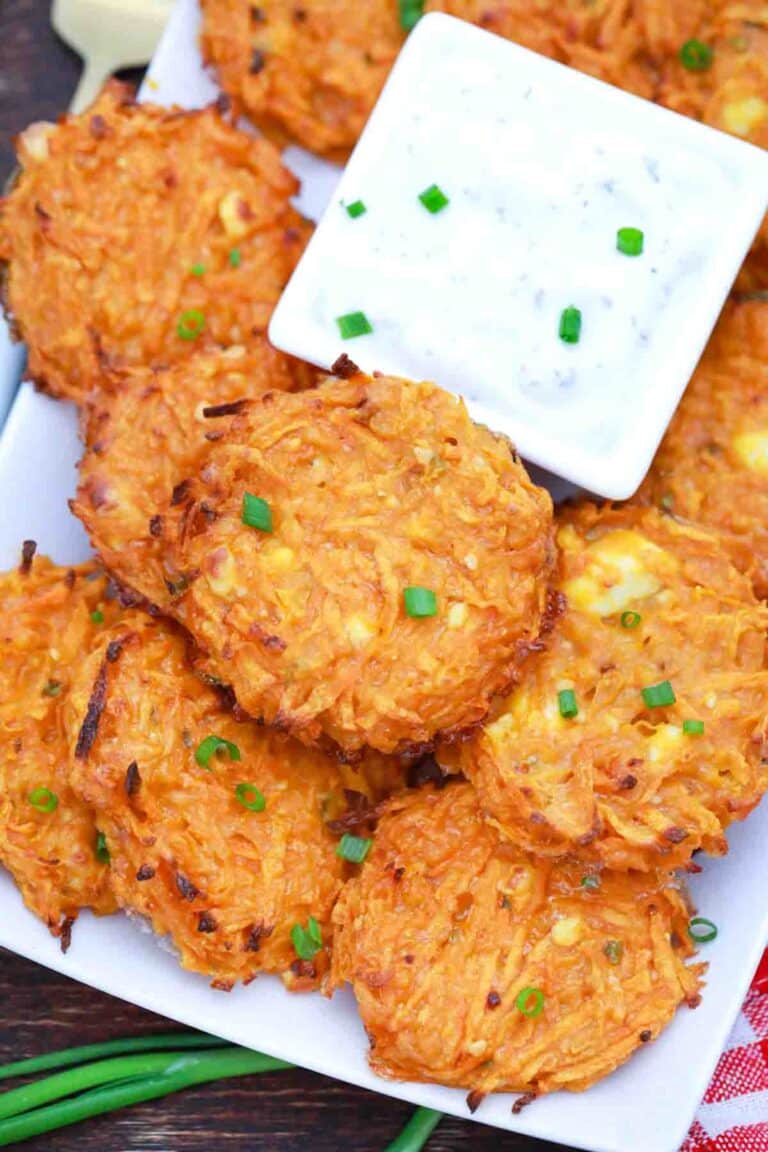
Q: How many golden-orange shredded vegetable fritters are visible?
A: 11